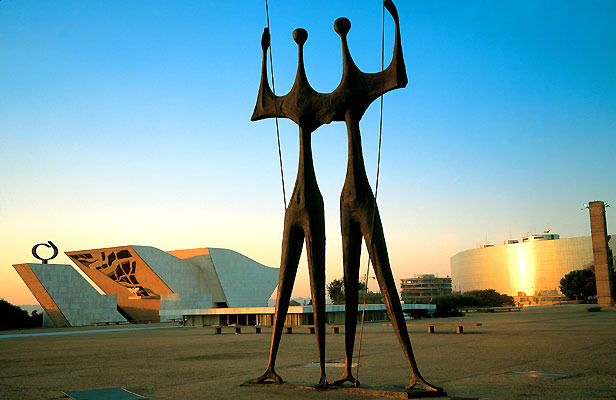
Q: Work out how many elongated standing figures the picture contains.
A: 2